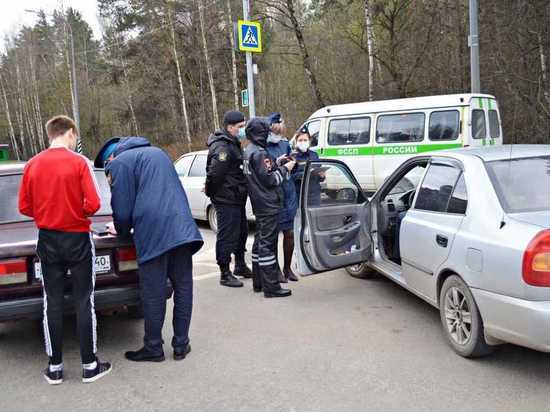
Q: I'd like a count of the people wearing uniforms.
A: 5